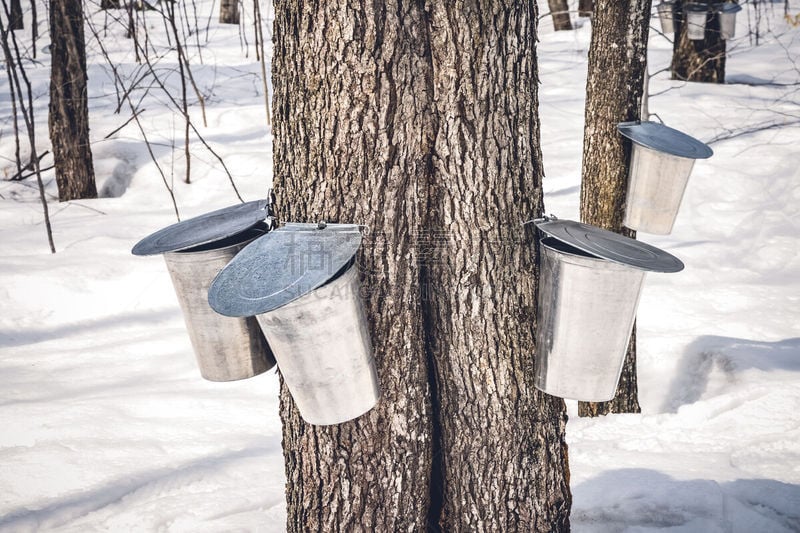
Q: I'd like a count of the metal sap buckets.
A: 7